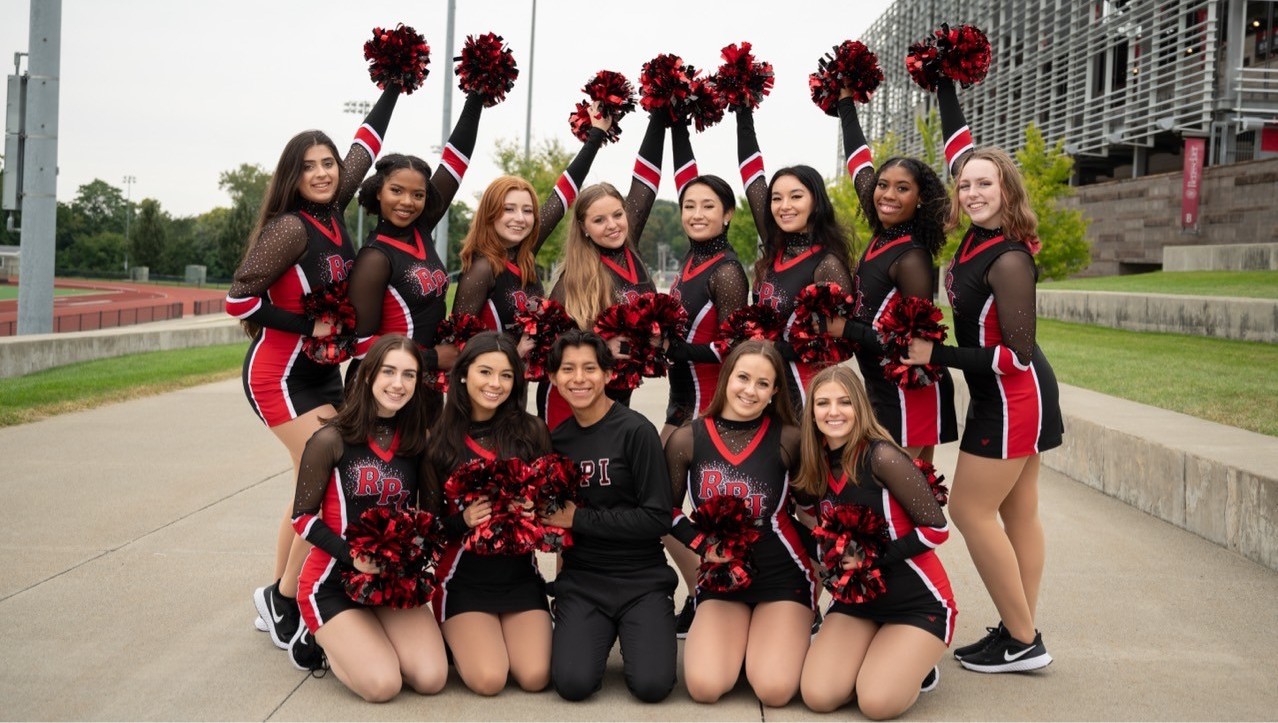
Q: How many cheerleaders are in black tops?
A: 13